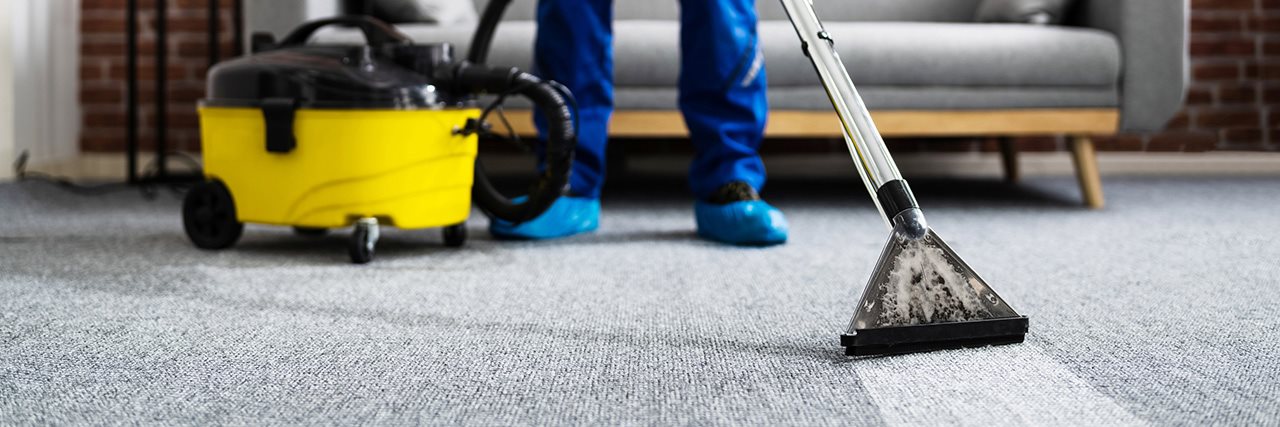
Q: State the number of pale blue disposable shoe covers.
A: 2